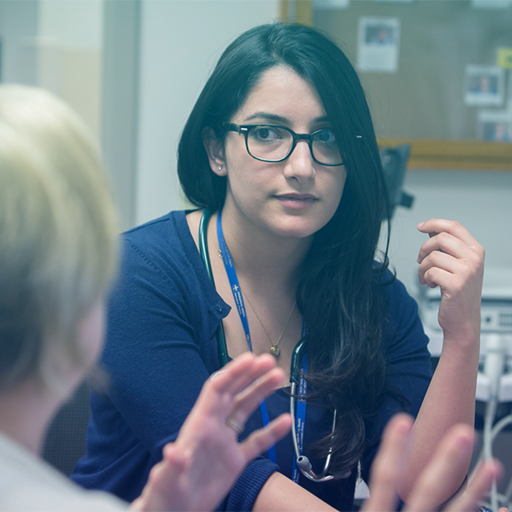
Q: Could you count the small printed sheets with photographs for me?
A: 3